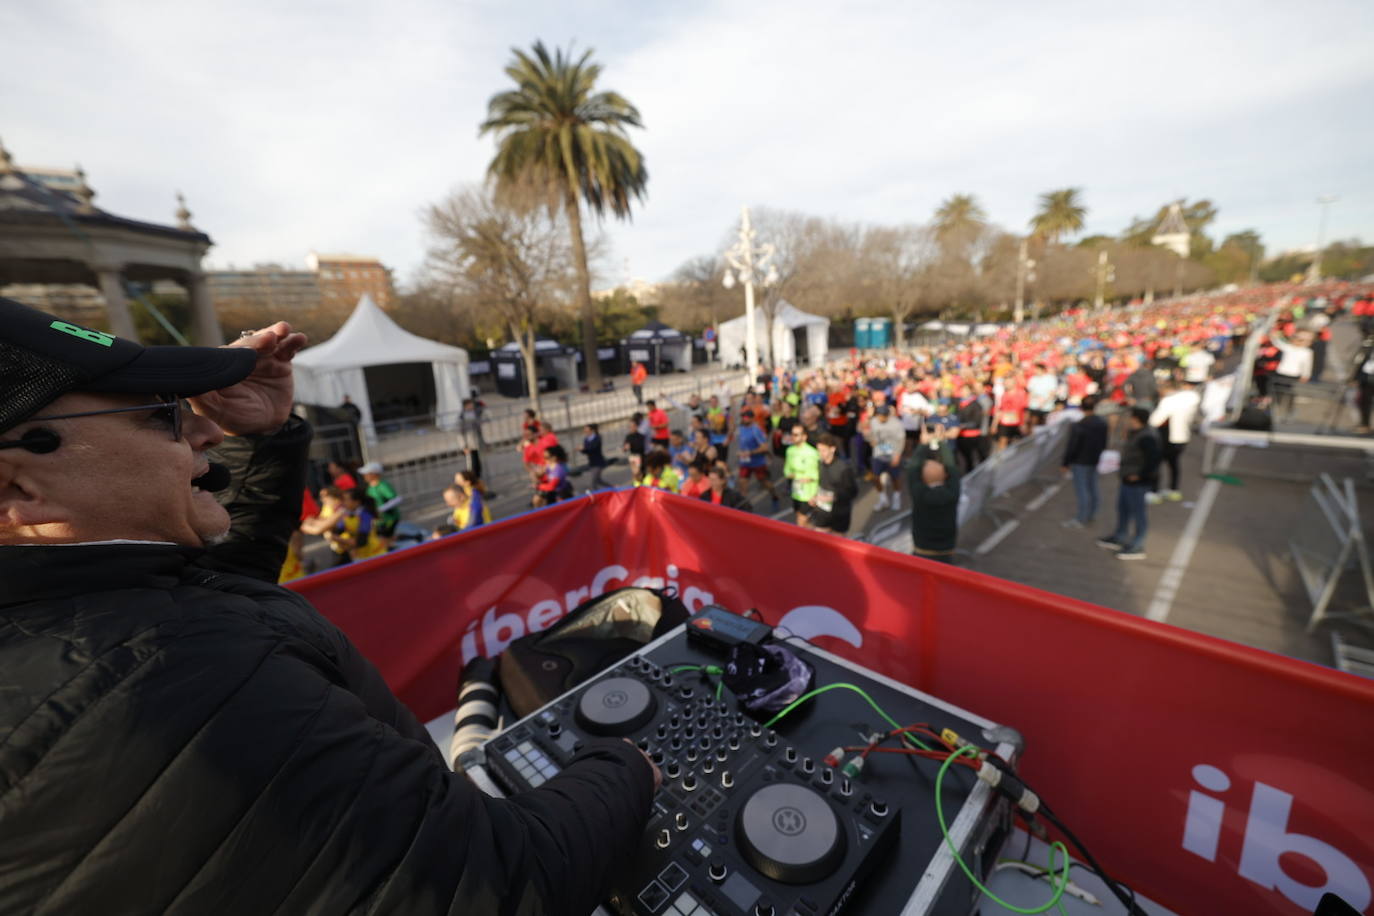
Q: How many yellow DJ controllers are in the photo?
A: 0